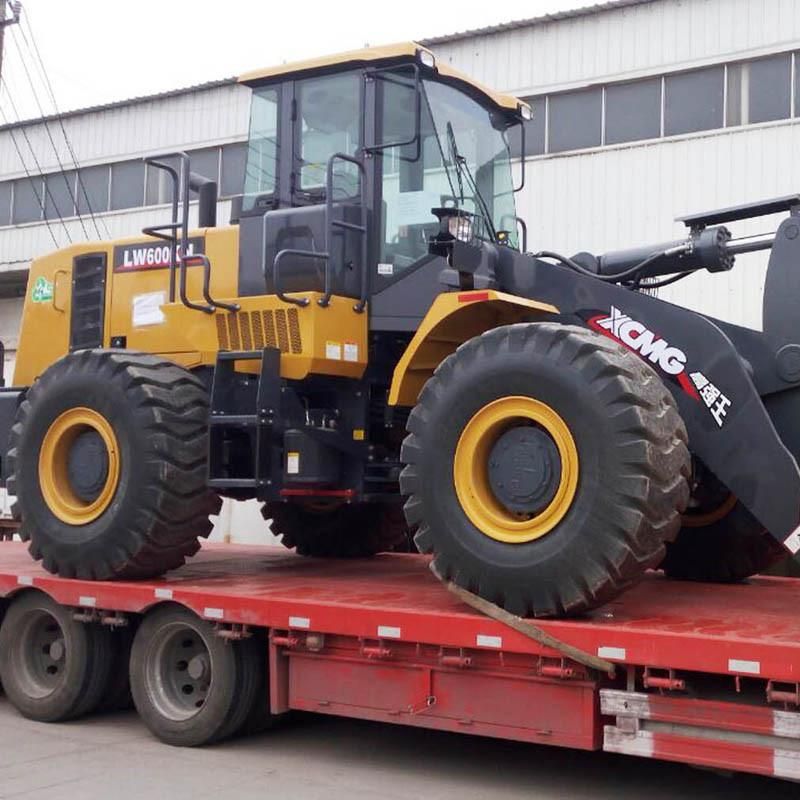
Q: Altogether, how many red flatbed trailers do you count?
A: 1